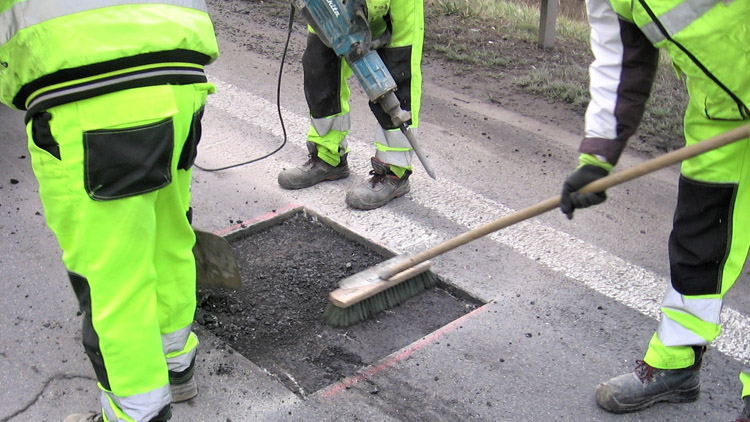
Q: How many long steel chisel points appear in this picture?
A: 1